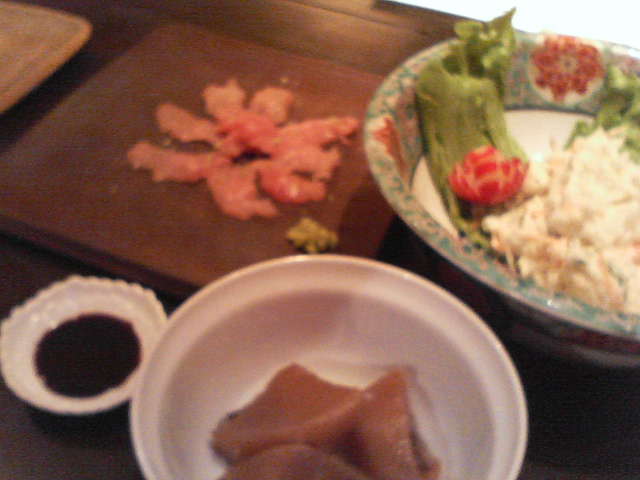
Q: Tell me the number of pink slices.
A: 8